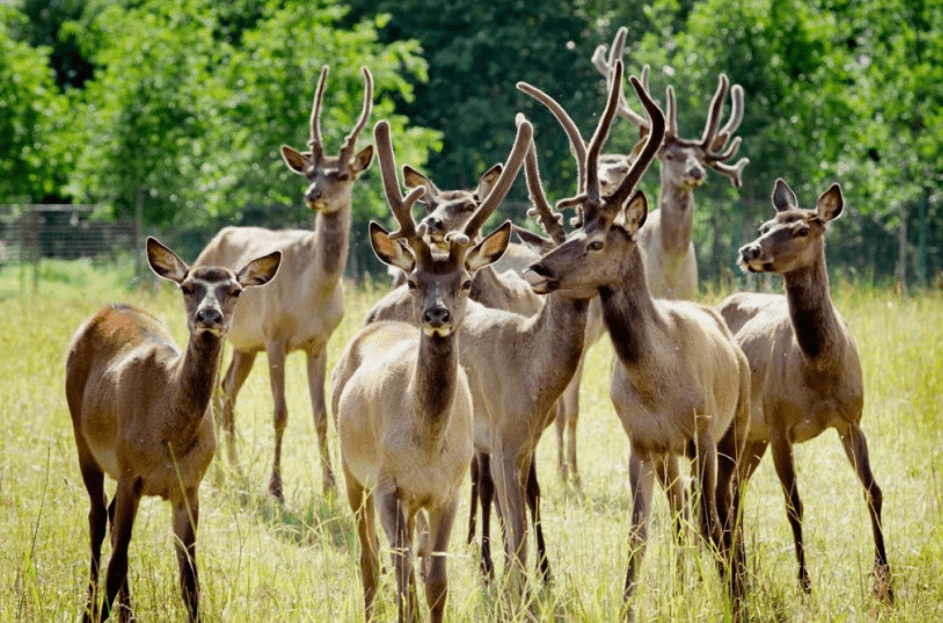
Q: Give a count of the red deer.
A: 9